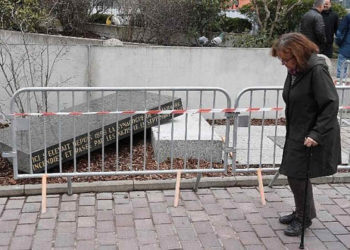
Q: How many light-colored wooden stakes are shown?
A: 3